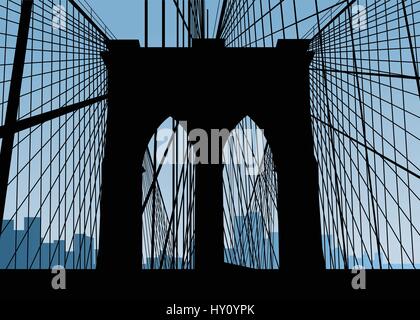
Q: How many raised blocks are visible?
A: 3